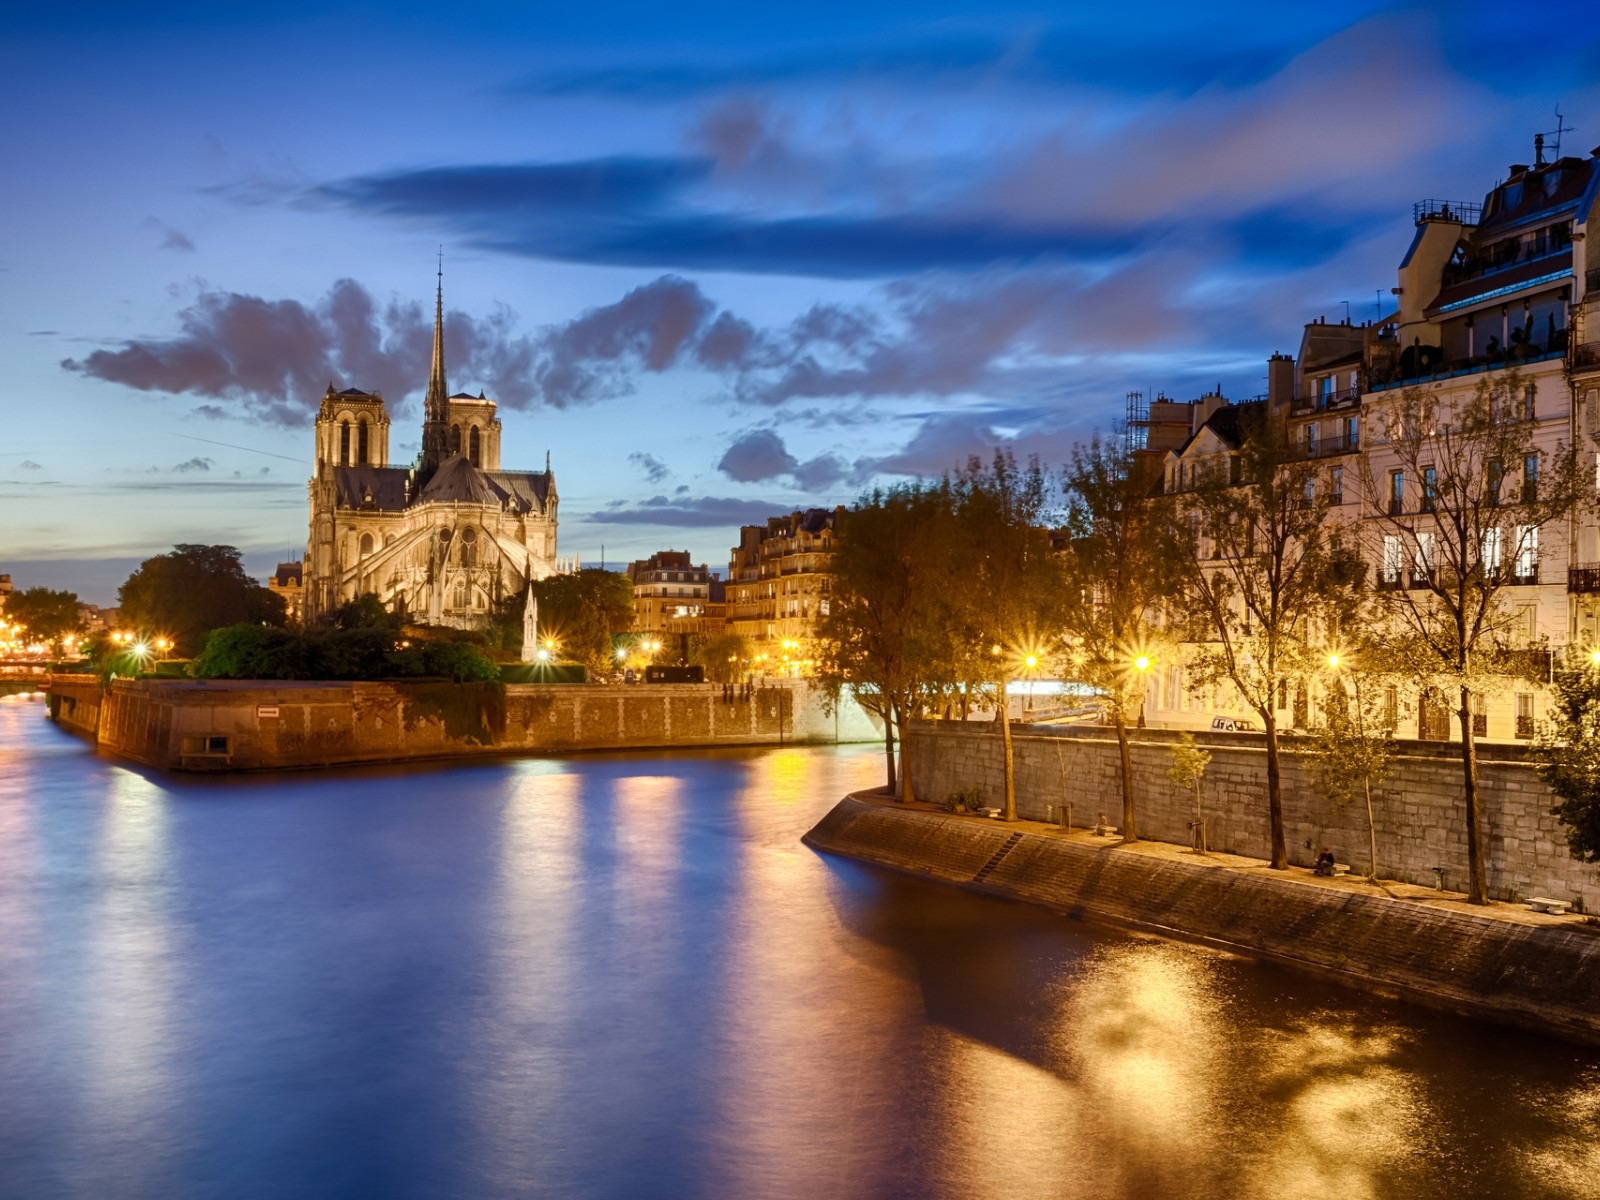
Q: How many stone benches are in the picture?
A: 4